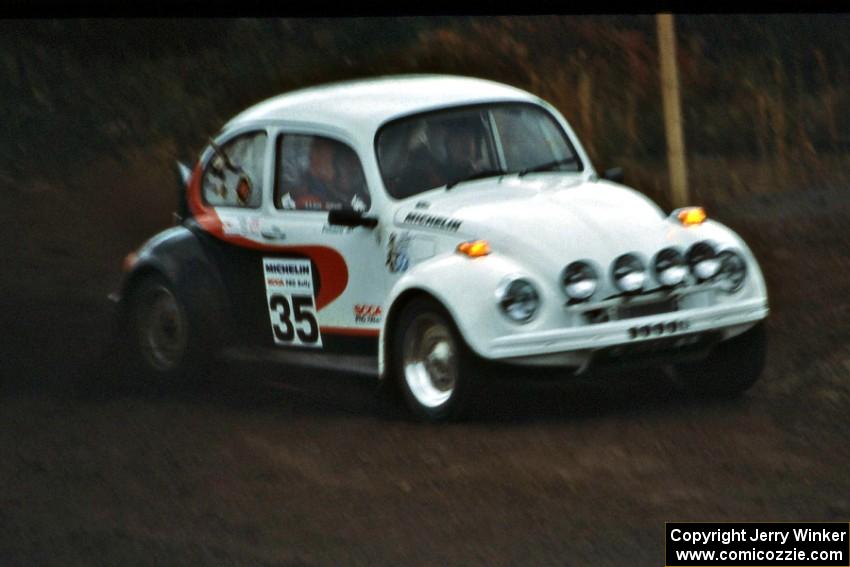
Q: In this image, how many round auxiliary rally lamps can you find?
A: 4